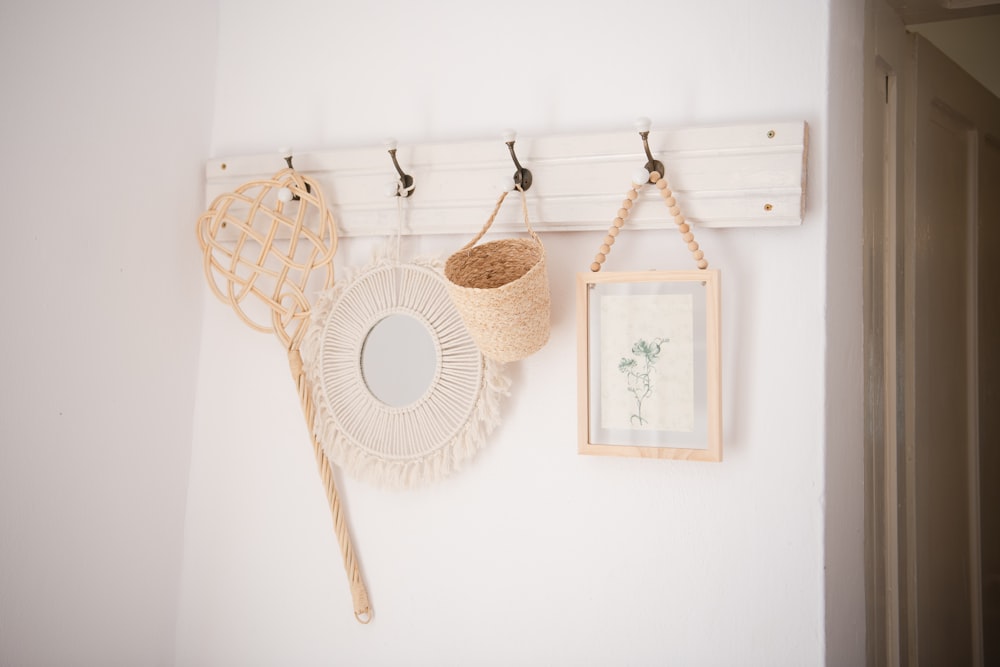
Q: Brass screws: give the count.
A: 4